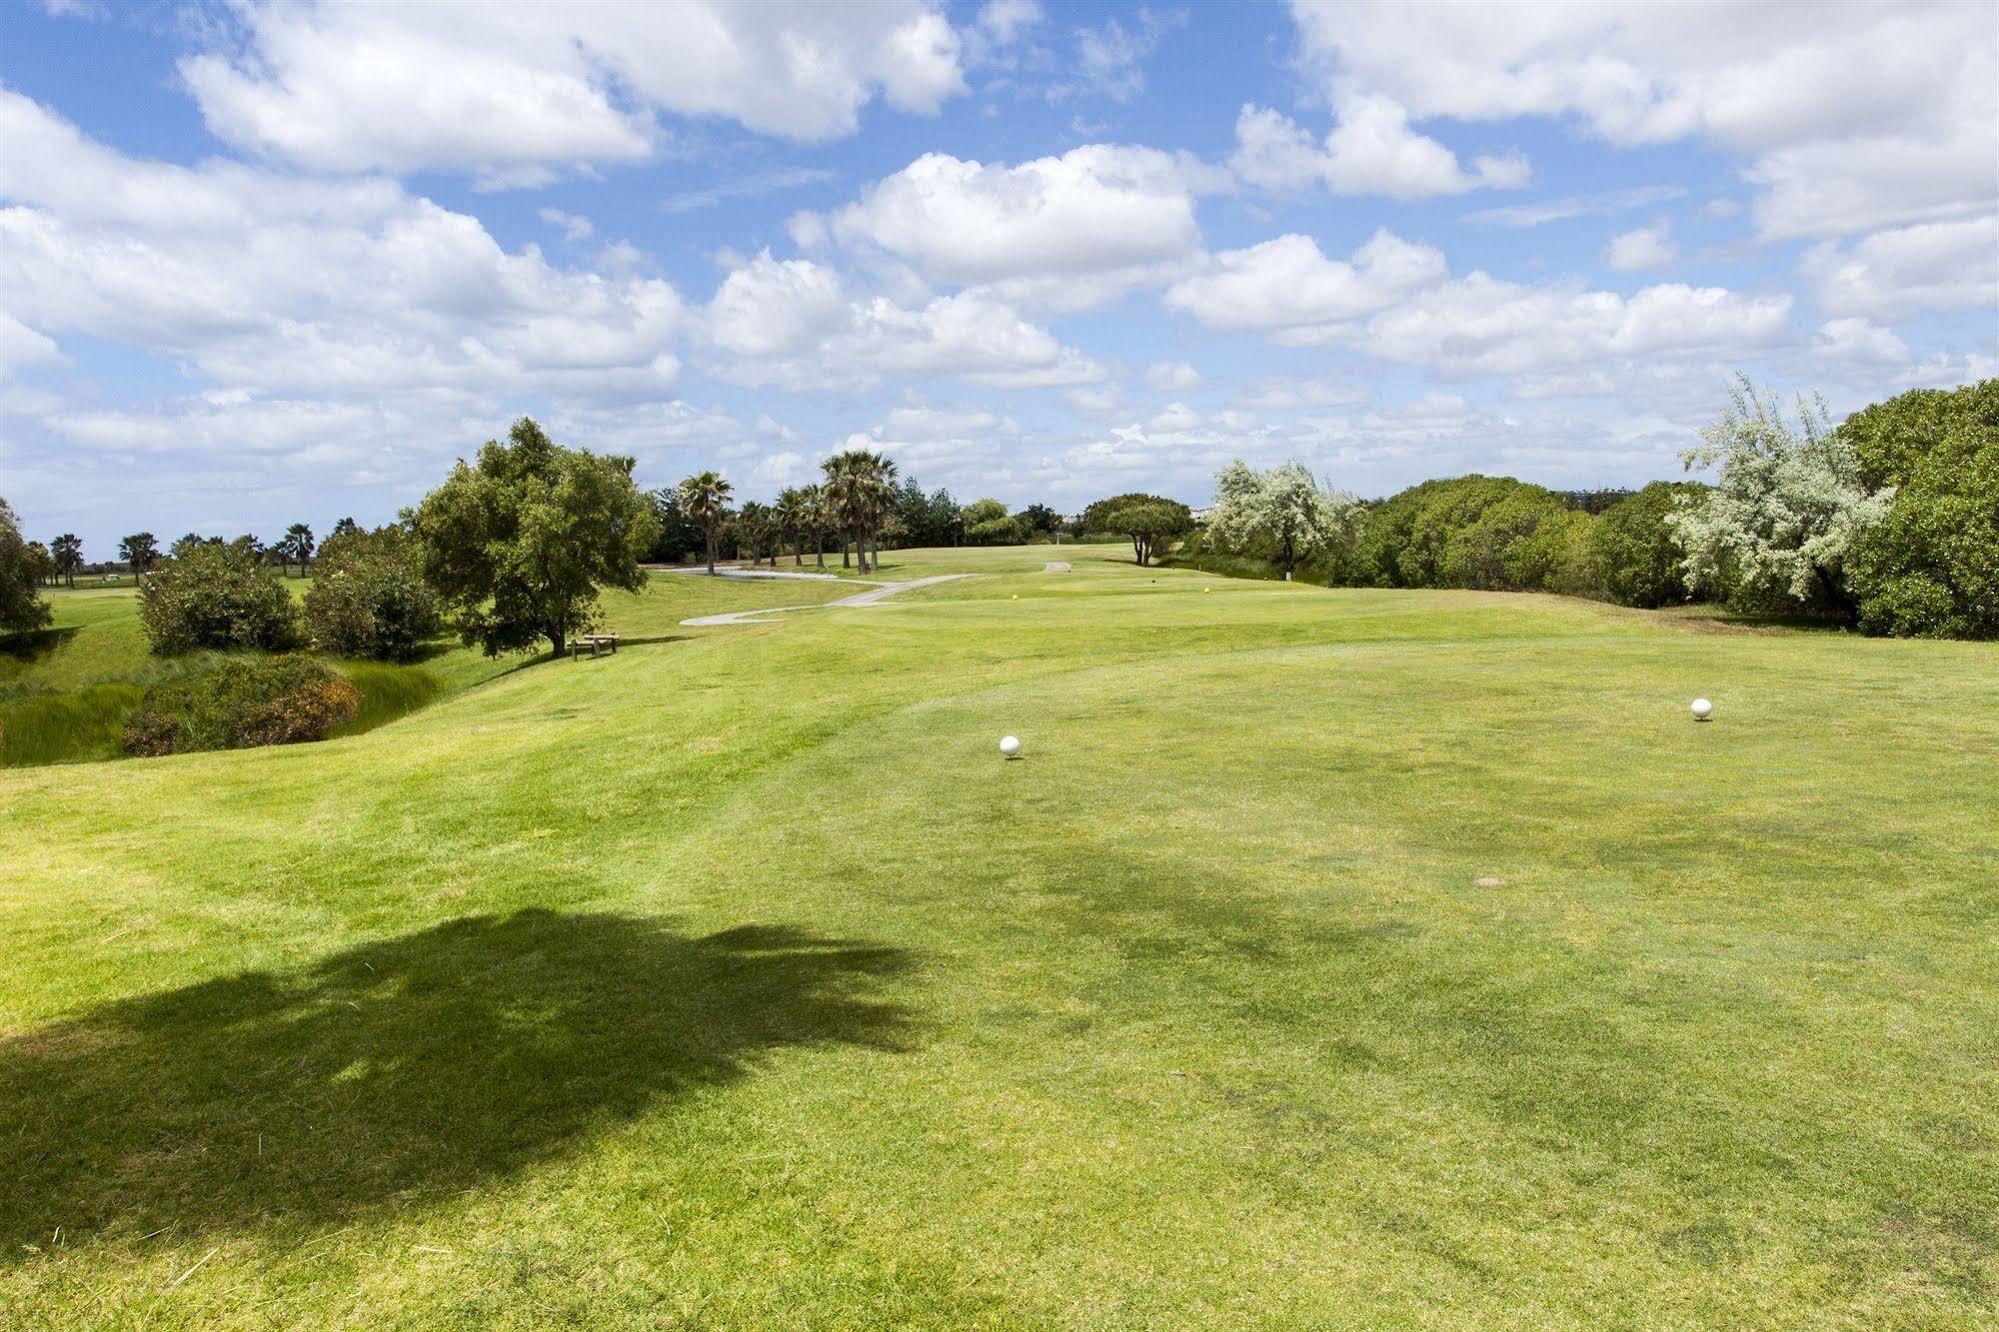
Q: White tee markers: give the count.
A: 2